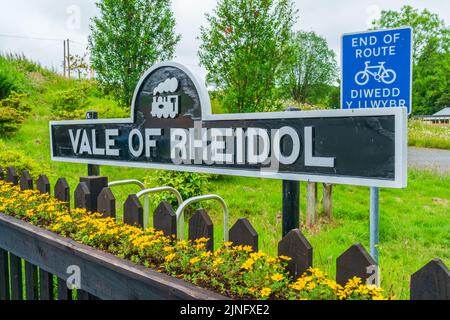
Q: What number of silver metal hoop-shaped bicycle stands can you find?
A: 3